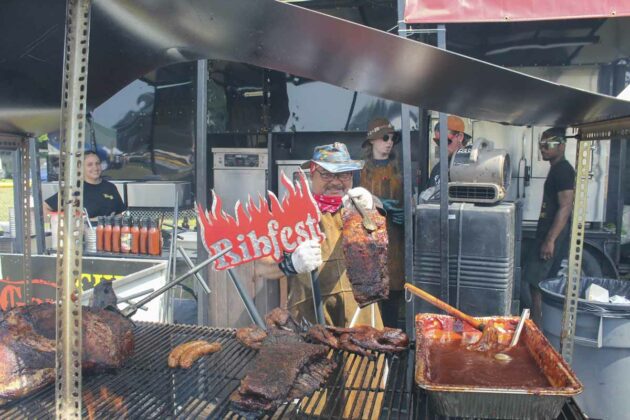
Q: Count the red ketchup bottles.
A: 7